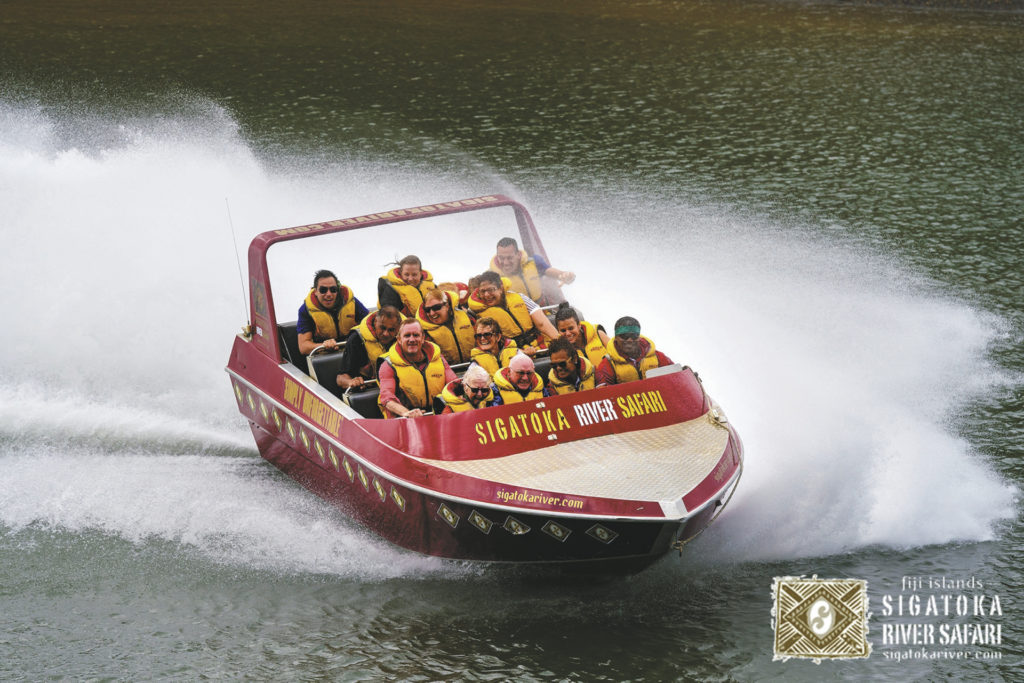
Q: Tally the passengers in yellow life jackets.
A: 13